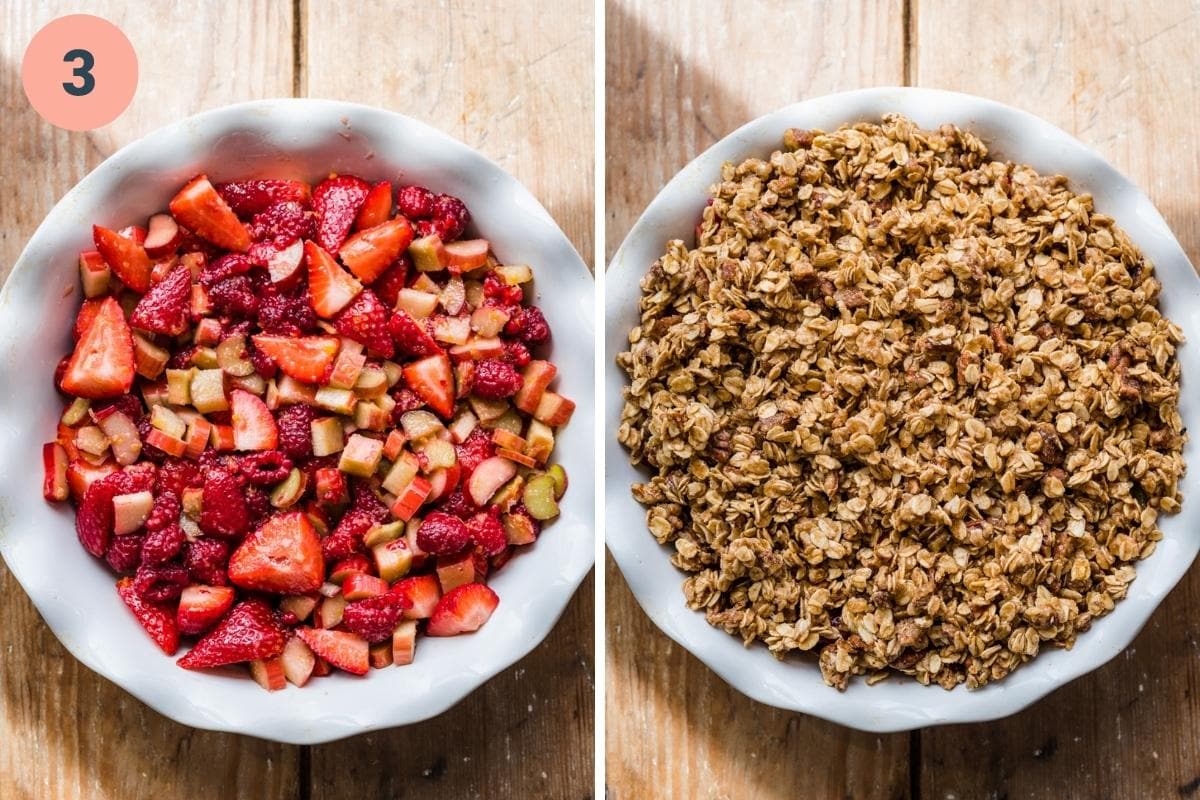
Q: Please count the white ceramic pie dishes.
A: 2